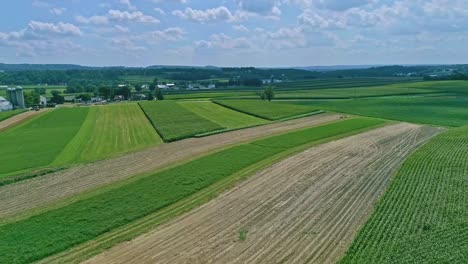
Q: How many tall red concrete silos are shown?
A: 0